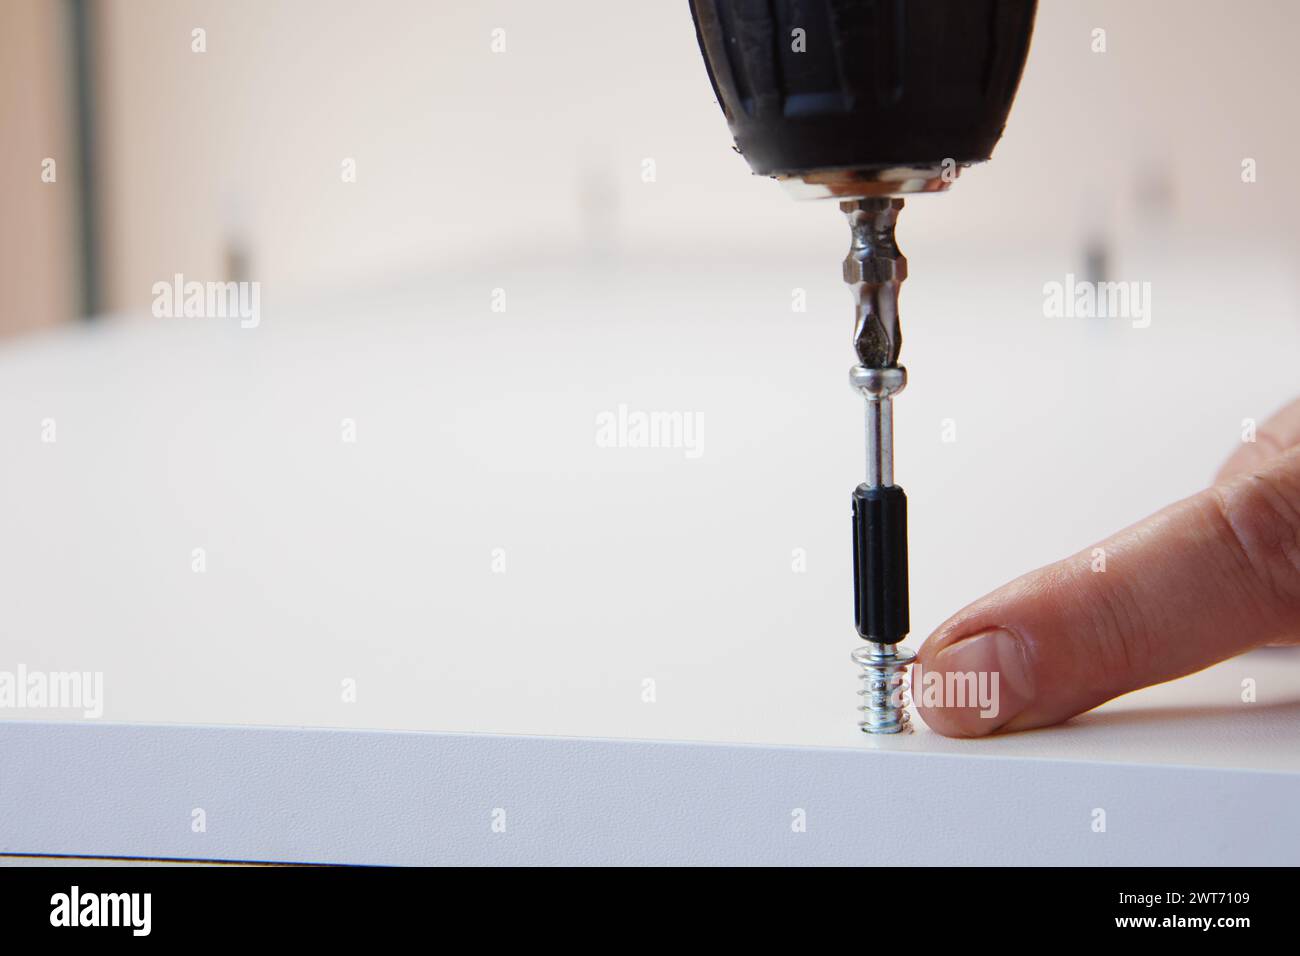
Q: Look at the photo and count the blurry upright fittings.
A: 4